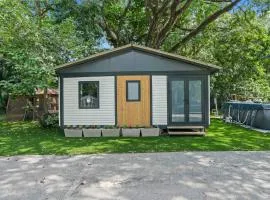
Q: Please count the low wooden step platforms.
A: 1